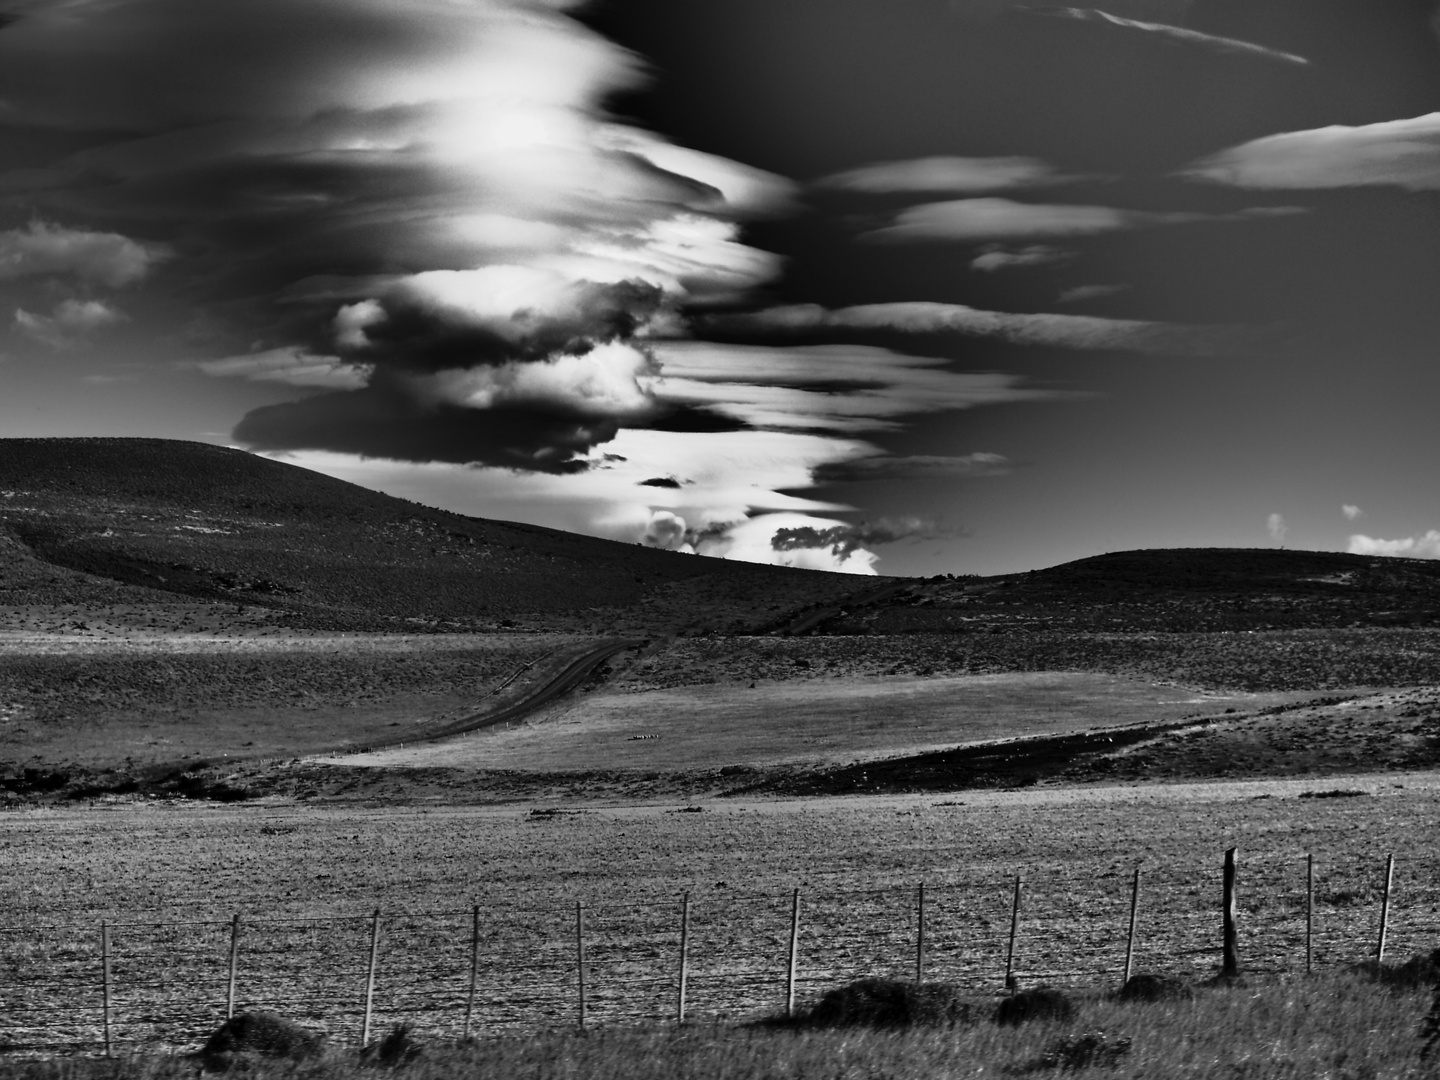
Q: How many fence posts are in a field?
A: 13